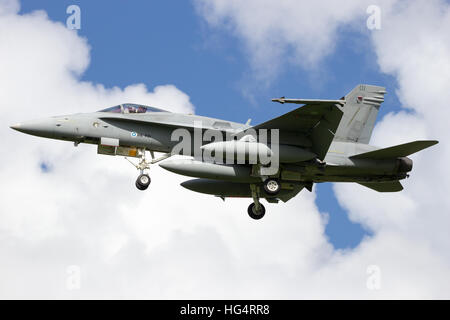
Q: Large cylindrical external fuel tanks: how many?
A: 3